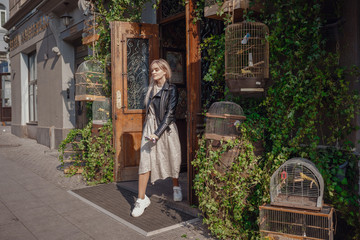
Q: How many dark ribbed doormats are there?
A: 1